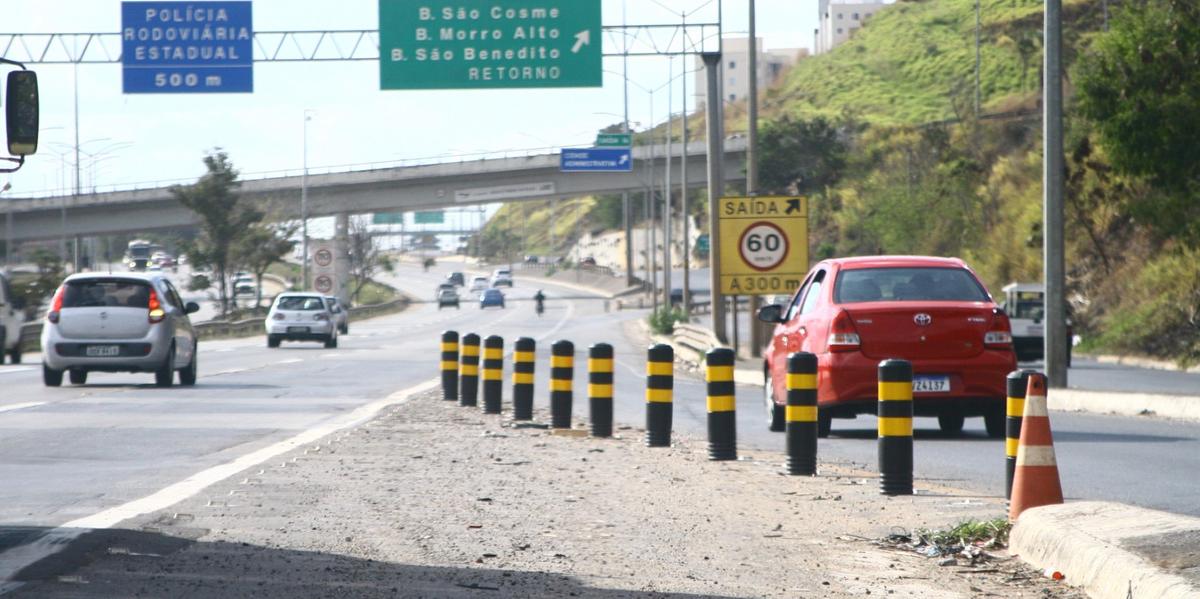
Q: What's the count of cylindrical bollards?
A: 11